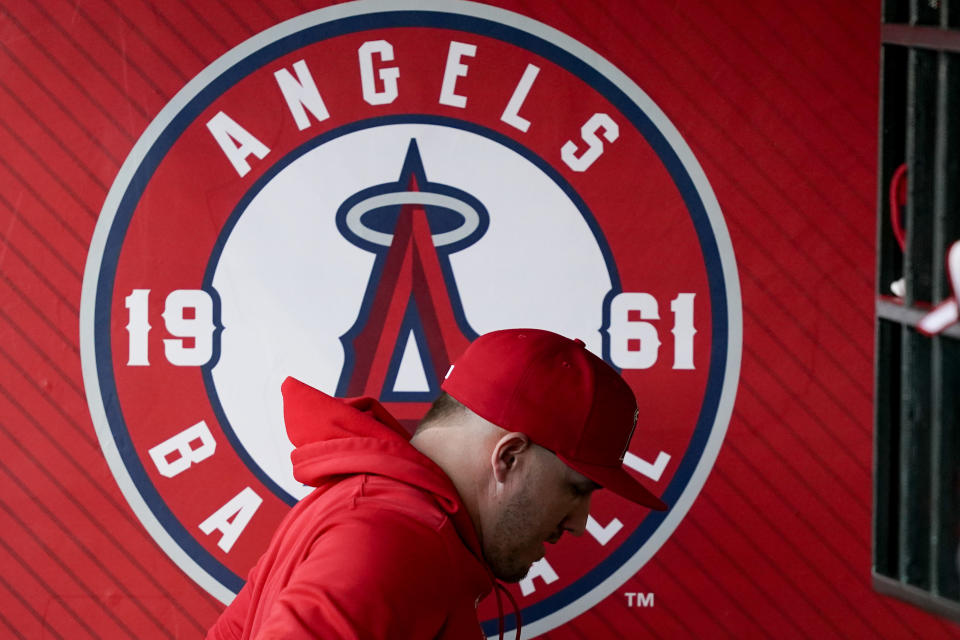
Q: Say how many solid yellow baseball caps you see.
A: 0